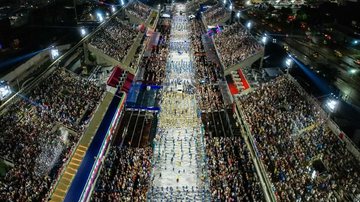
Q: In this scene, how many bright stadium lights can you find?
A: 13